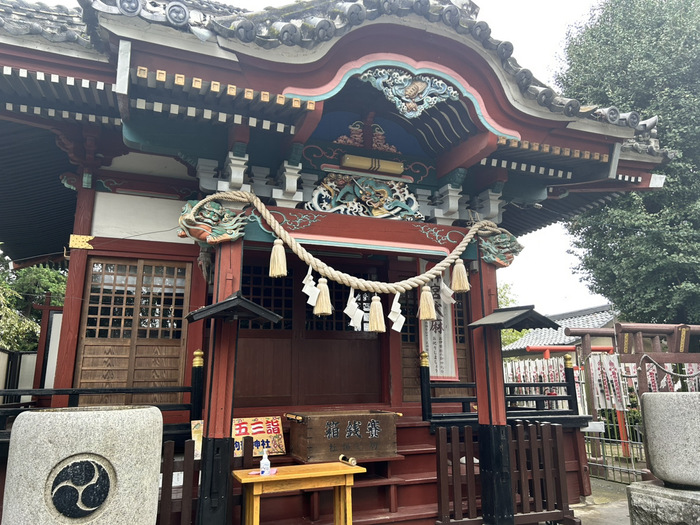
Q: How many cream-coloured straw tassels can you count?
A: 5